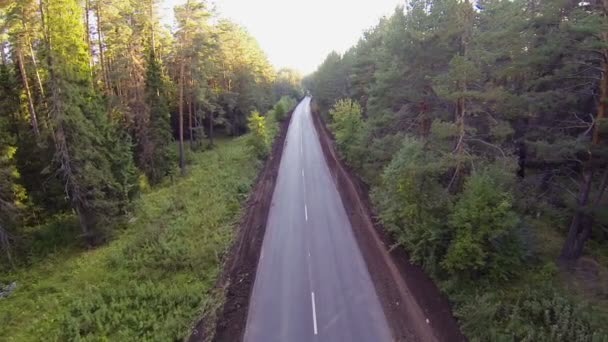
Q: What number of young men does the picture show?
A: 0